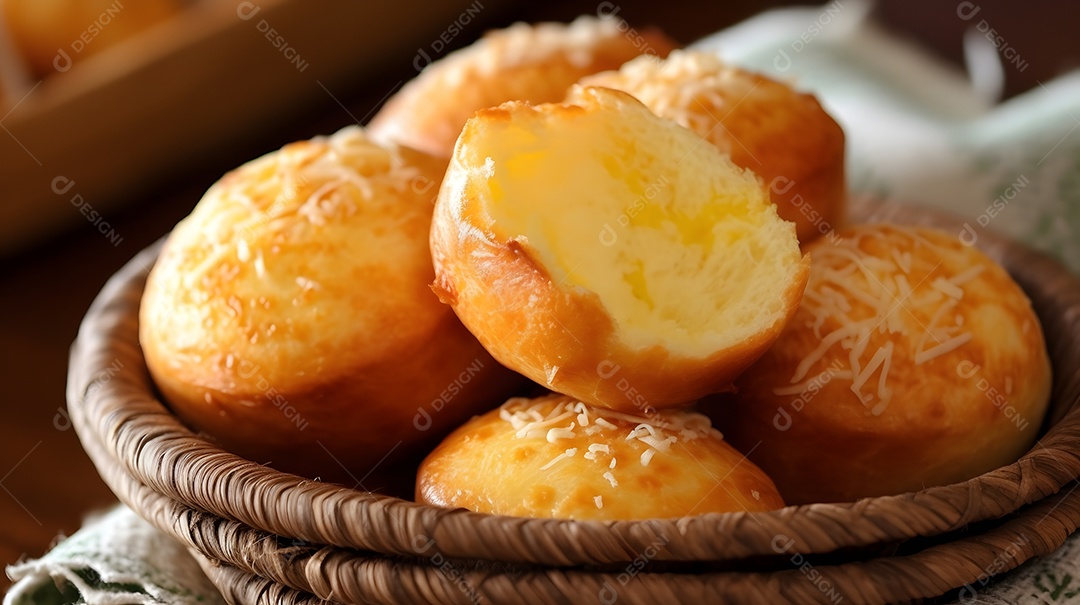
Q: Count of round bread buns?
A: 6